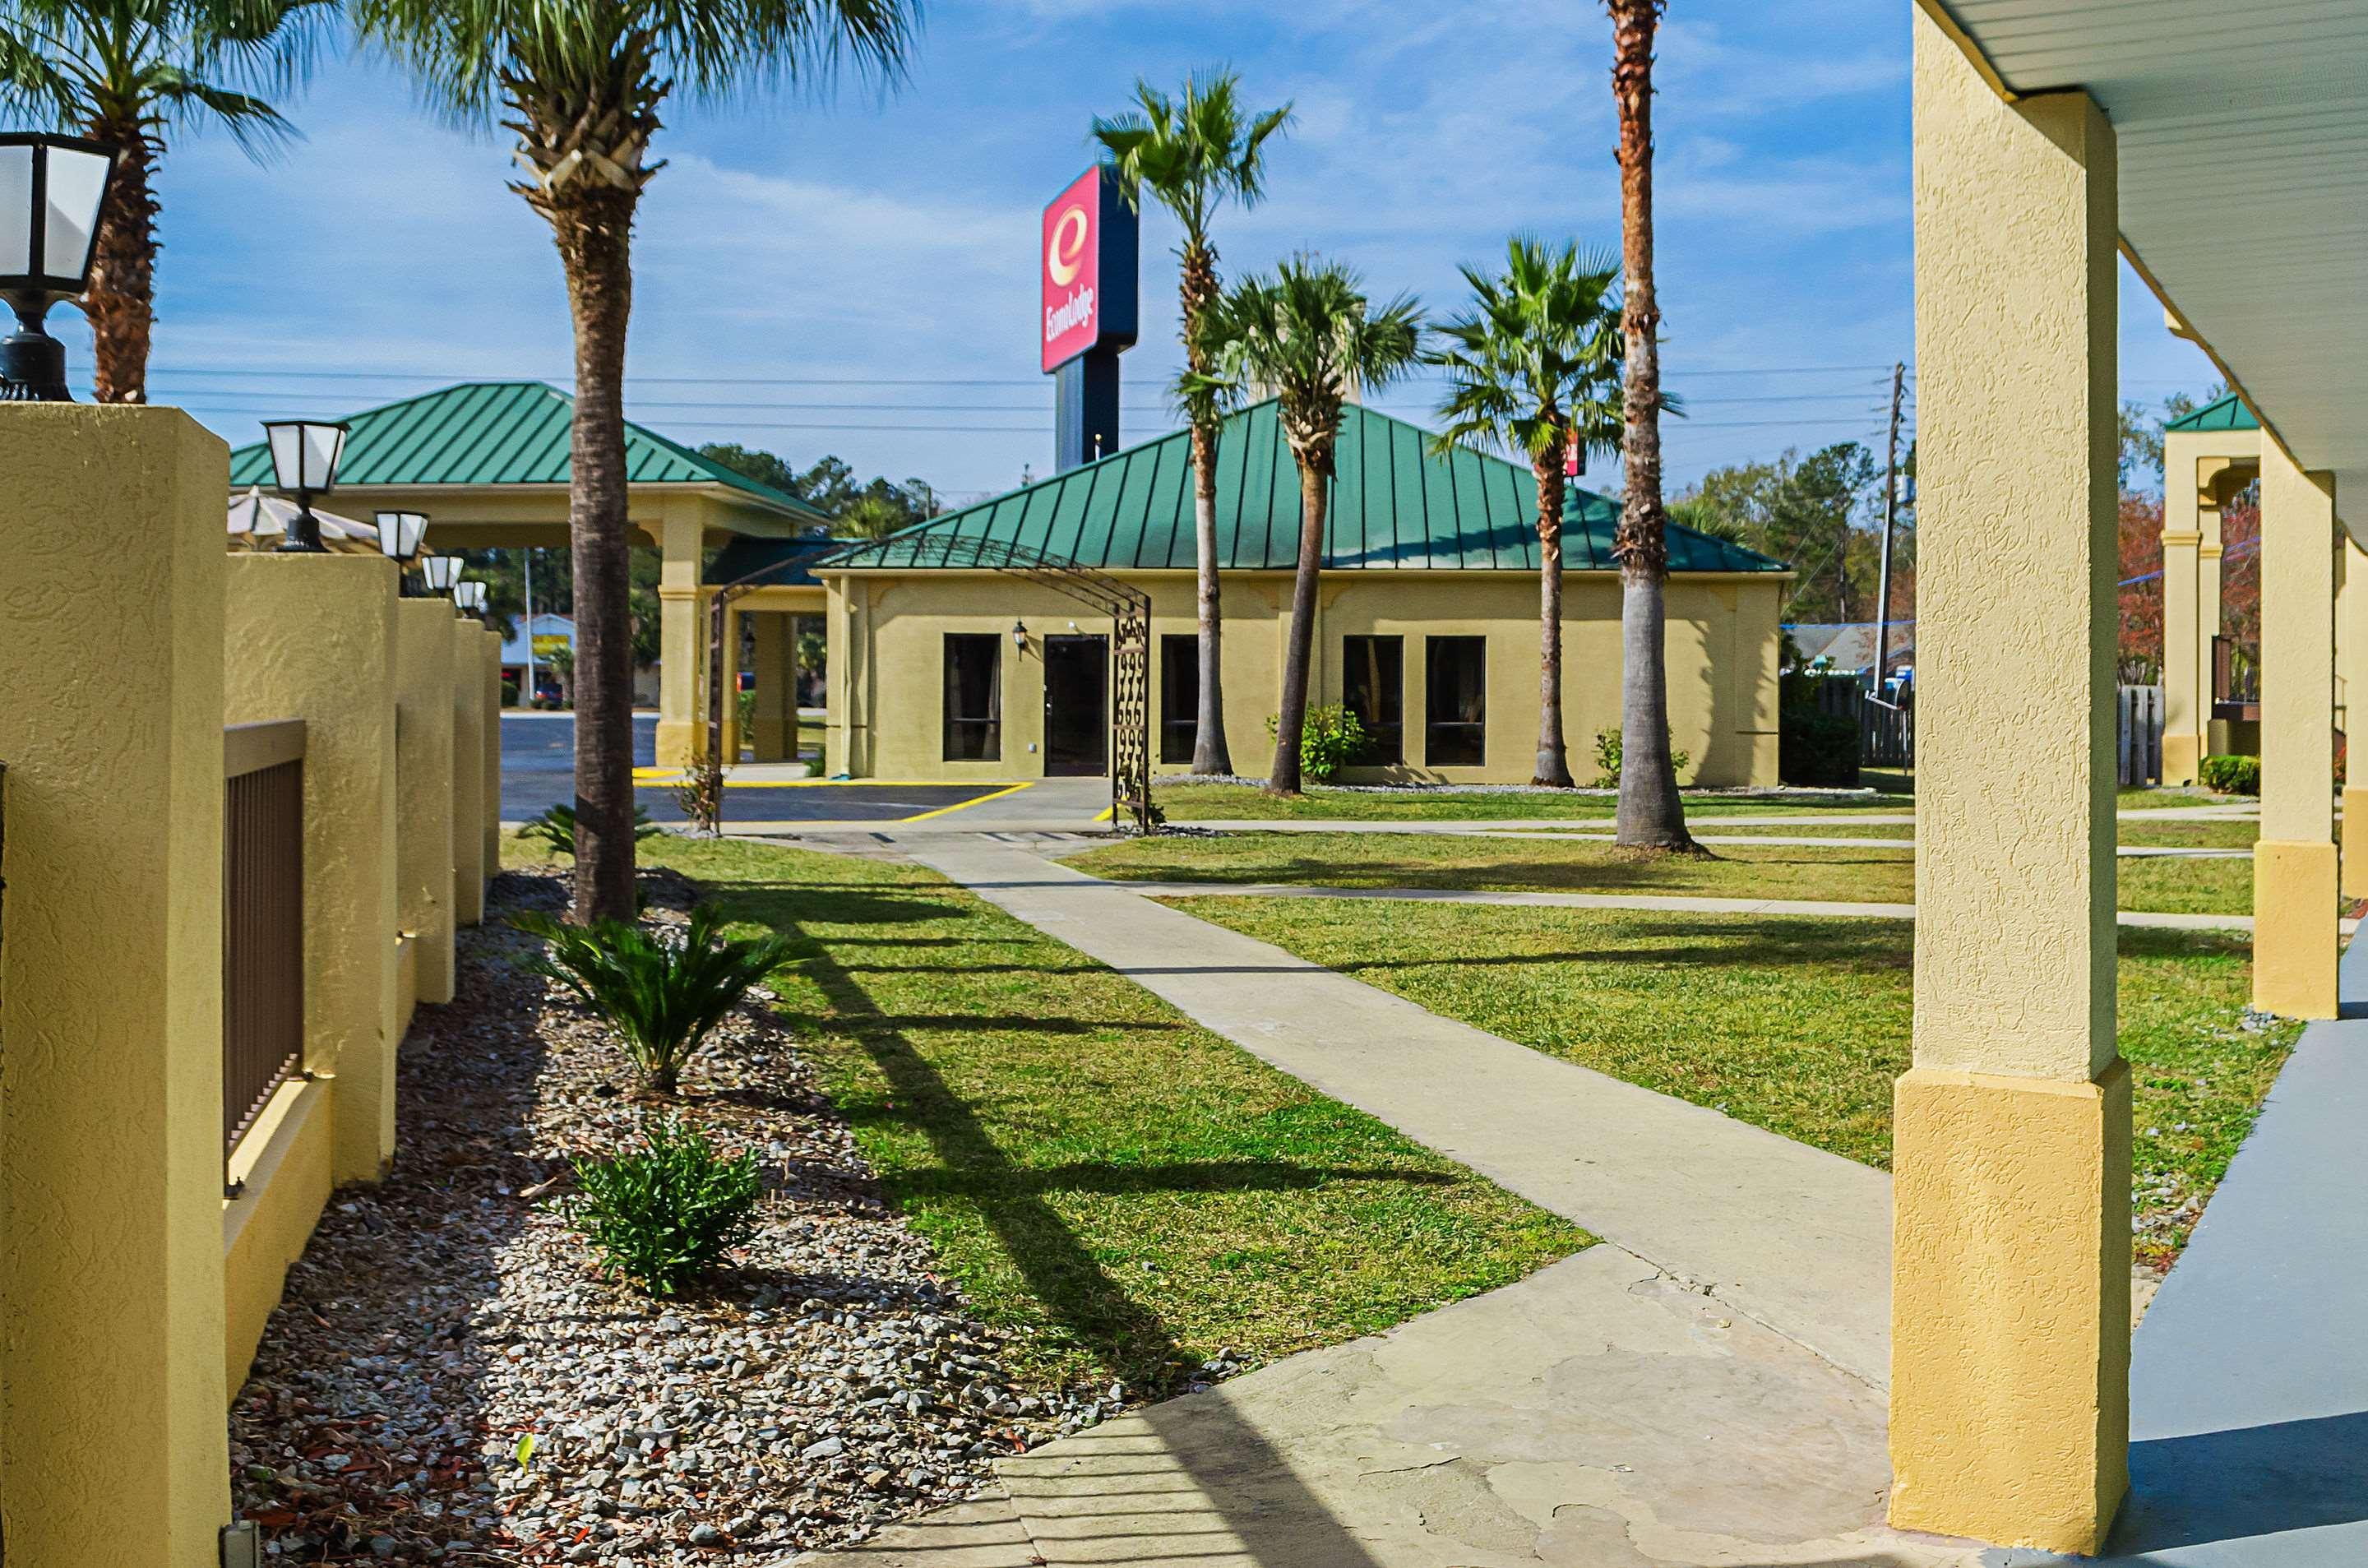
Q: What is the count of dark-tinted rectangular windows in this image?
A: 4